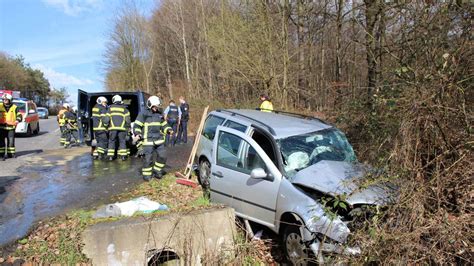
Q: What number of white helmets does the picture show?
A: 6